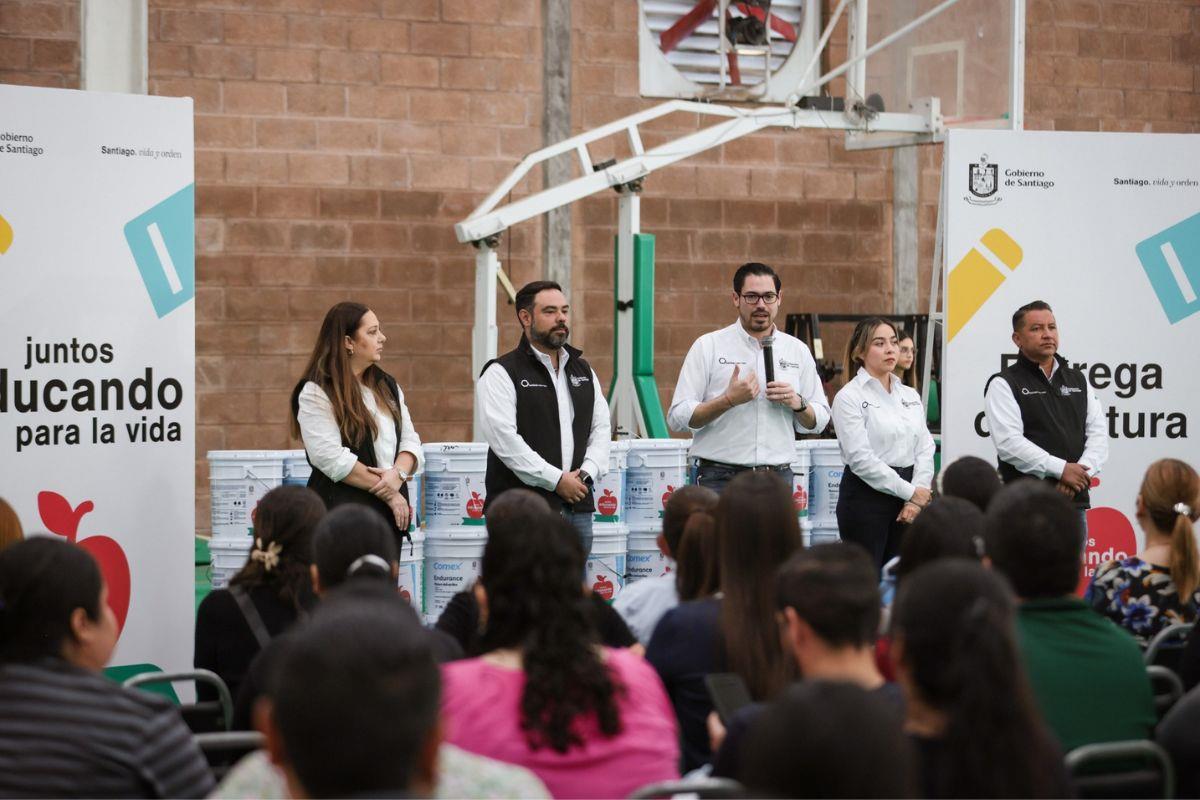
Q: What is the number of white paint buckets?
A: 15